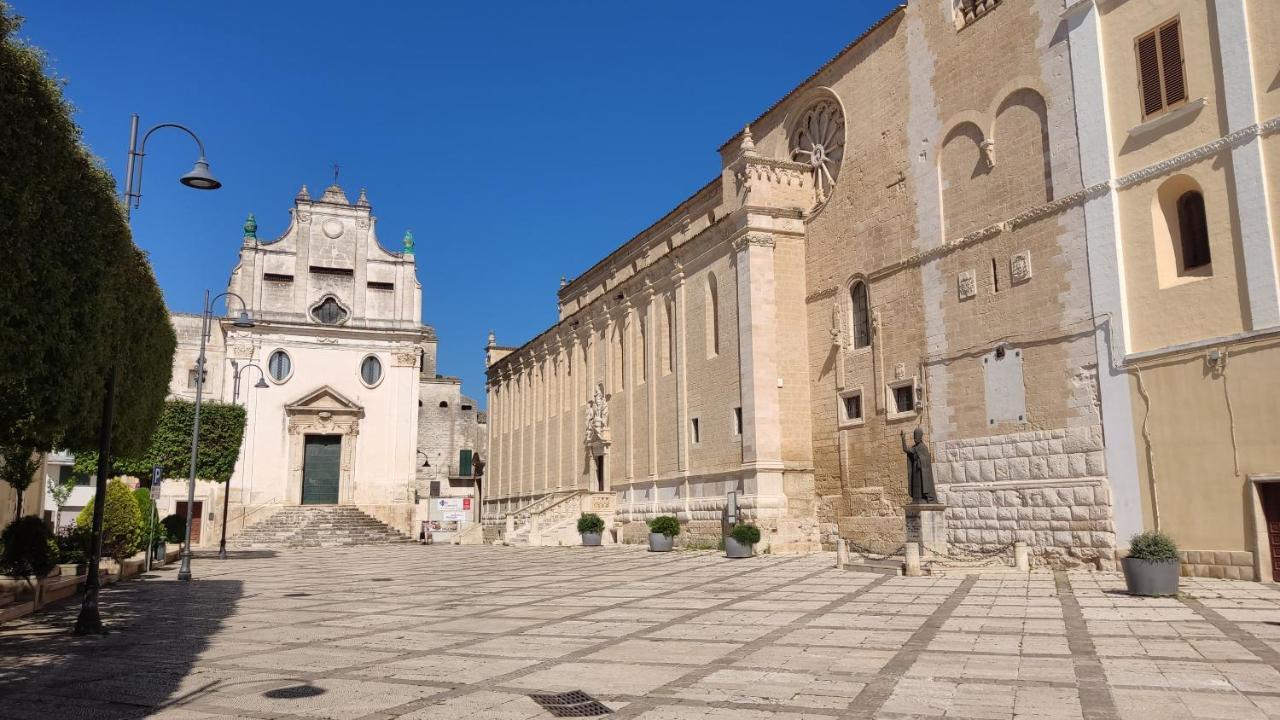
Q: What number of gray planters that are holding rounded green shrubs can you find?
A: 4